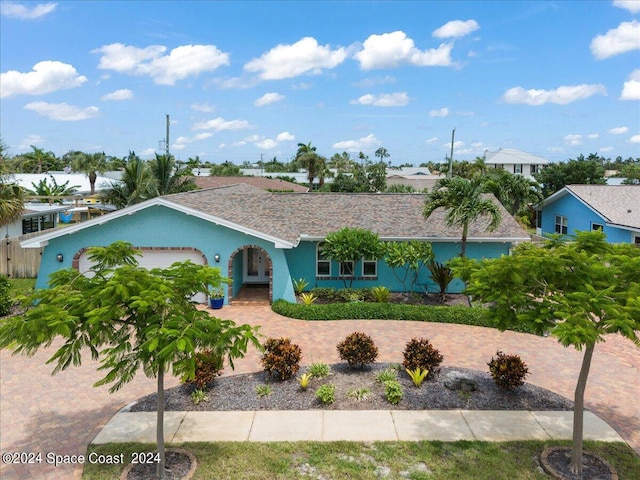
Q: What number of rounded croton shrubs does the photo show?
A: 5